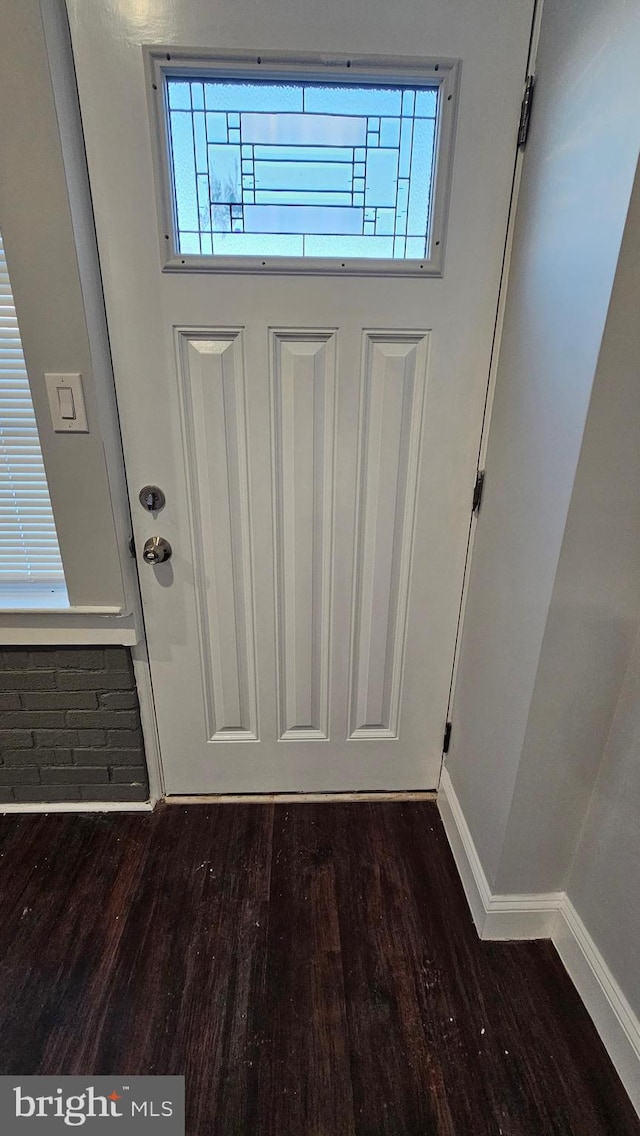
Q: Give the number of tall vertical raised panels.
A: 3